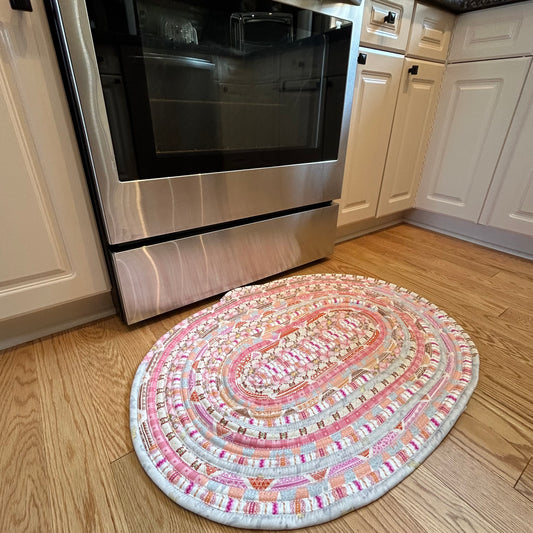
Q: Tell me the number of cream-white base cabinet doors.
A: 5